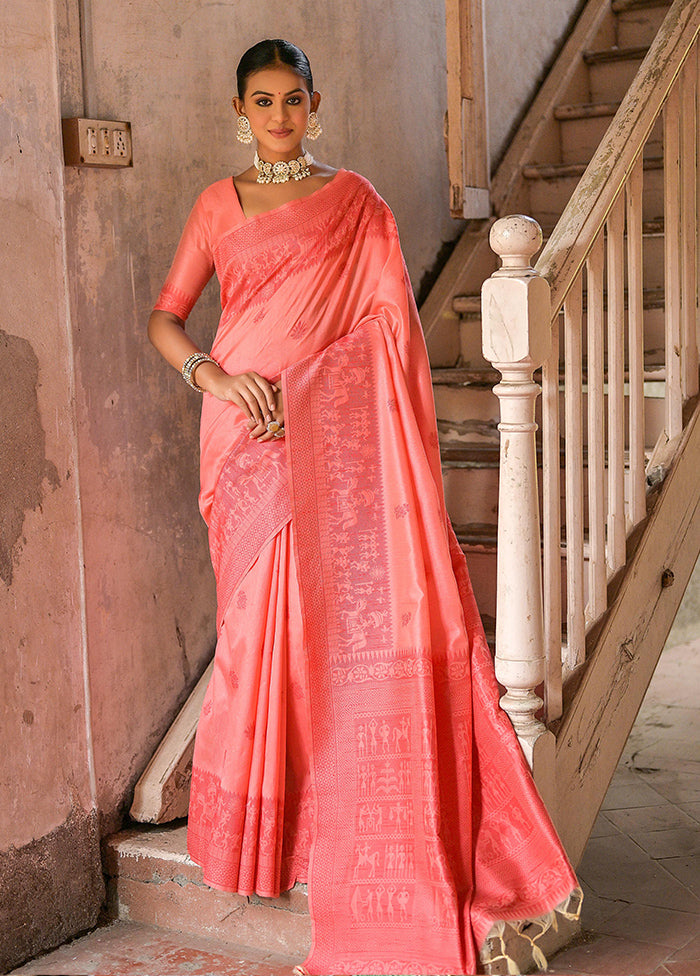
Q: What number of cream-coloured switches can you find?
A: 2